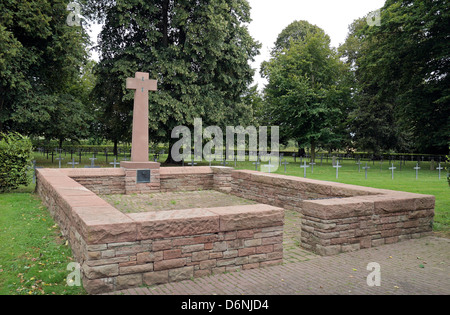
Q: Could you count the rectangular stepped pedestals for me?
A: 1